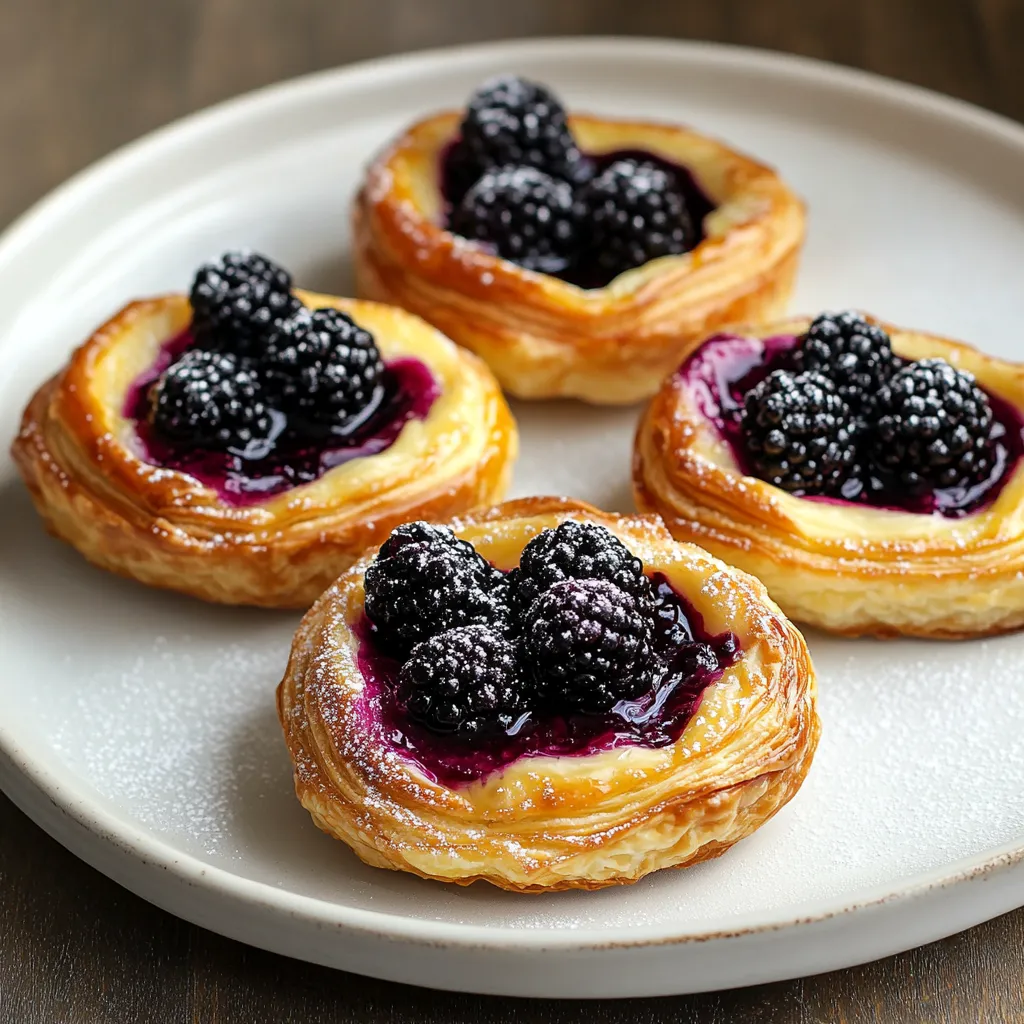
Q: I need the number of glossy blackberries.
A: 13